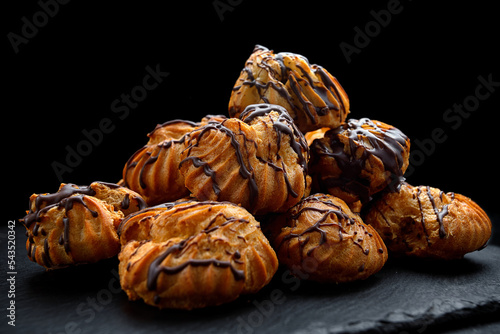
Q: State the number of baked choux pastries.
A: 8